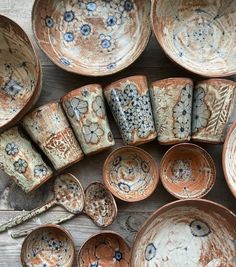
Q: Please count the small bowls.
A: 4